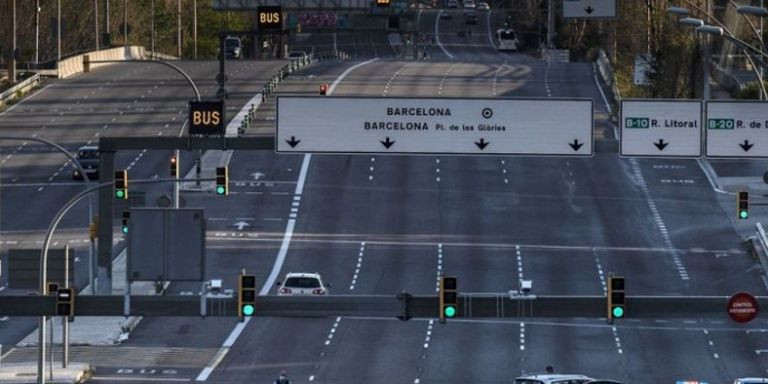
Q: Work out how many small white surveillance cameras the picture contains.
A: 2